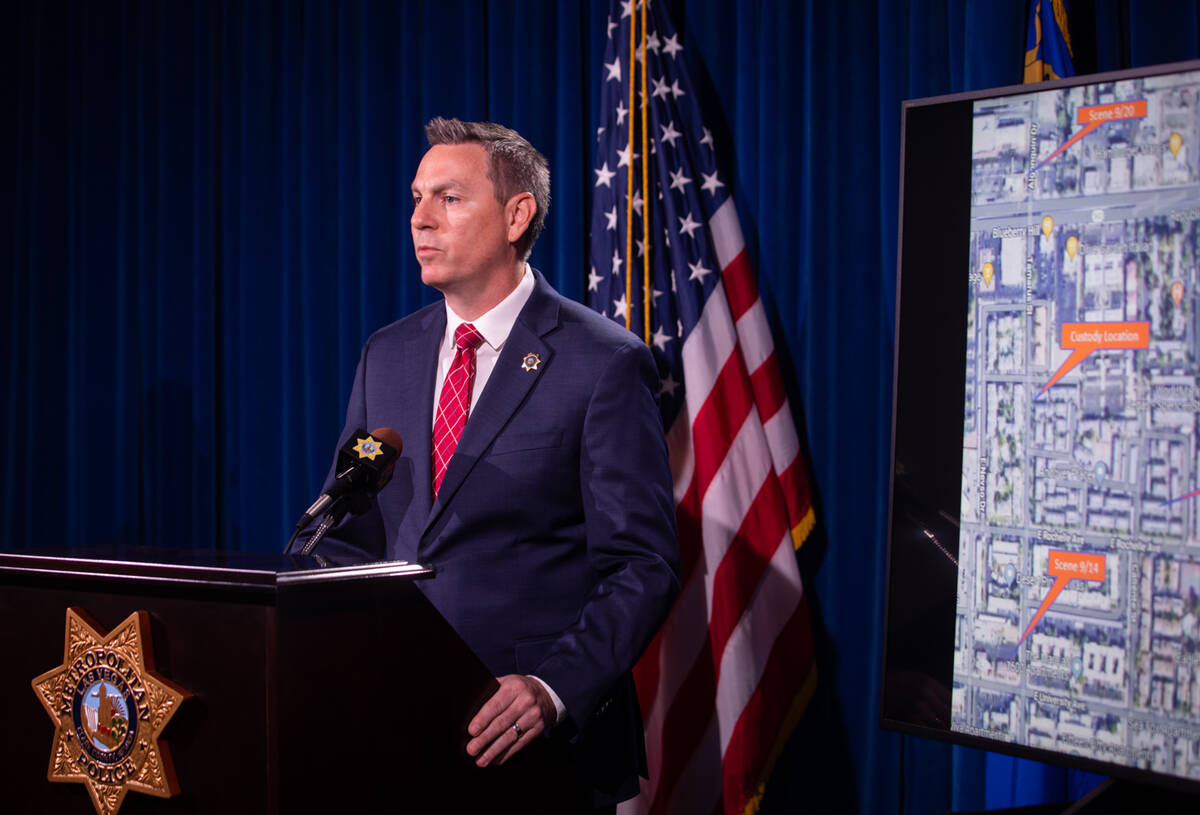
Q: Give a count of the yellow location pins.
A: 4